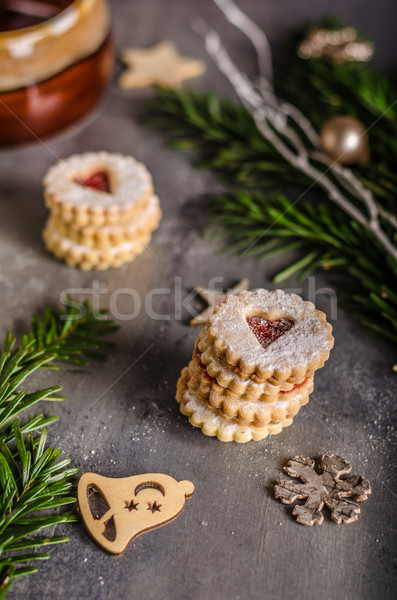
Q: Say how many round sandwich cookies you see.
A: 7